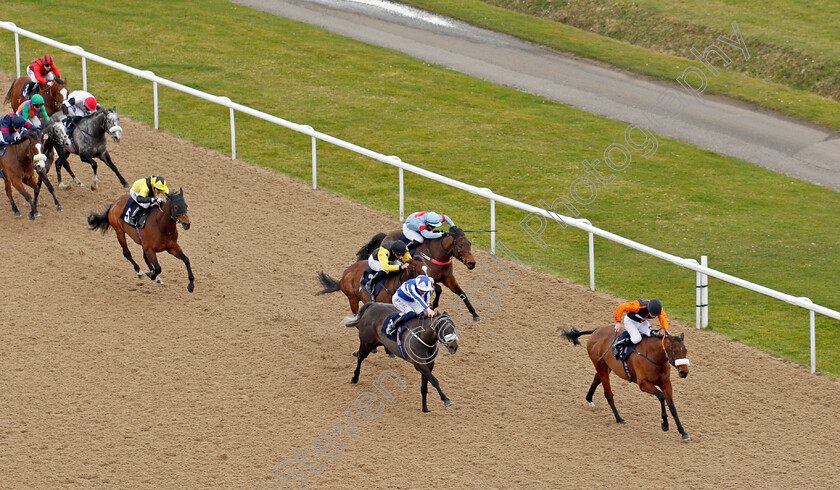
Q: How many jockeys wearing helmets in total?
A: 9